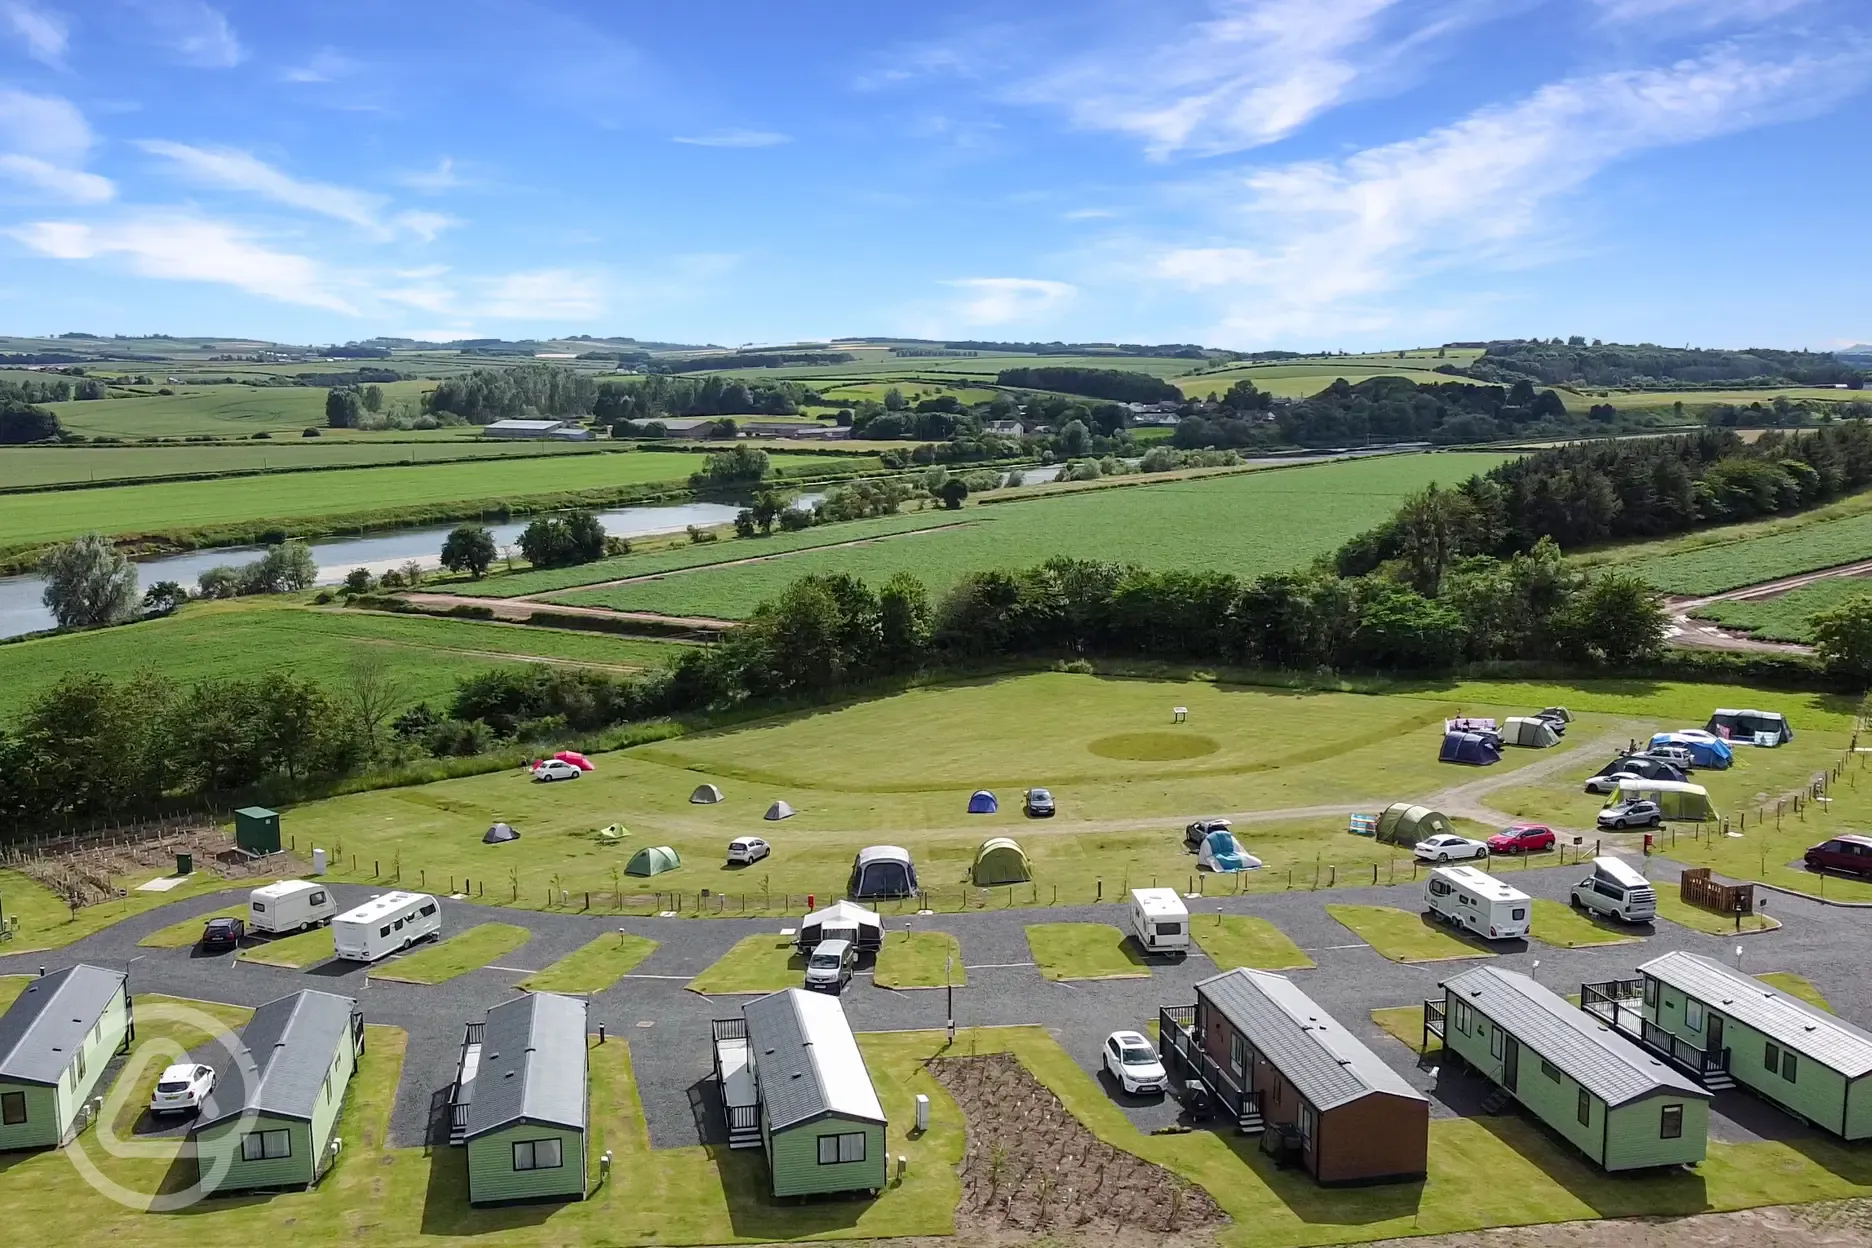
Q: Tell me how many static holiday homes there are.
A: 7